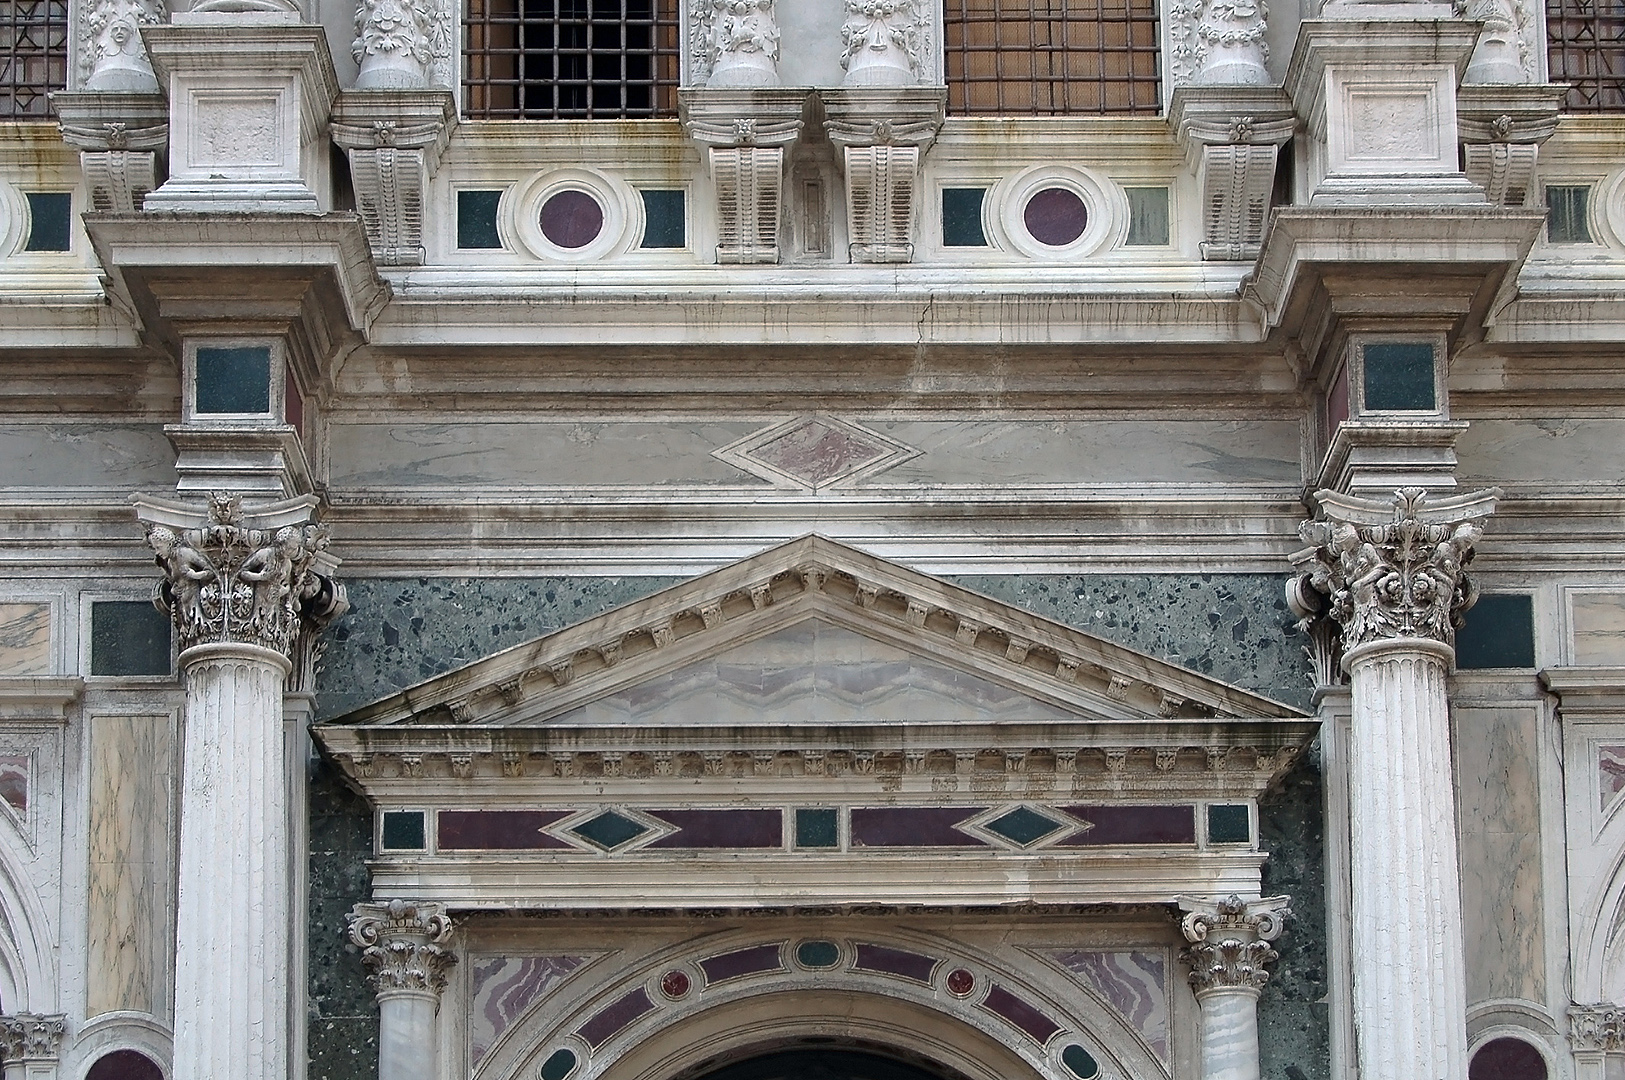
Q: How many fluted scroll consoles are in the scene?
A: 6